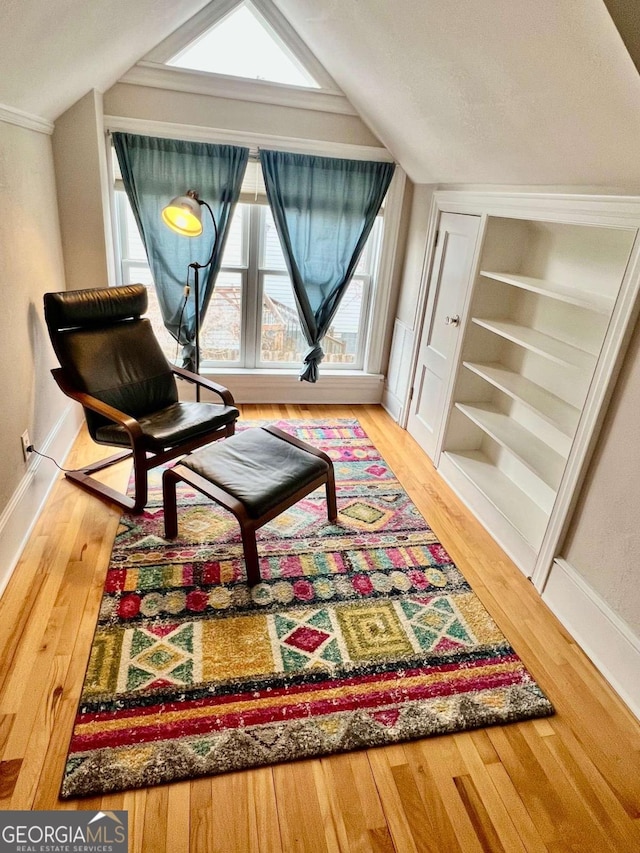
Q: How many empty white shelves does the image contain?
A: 5